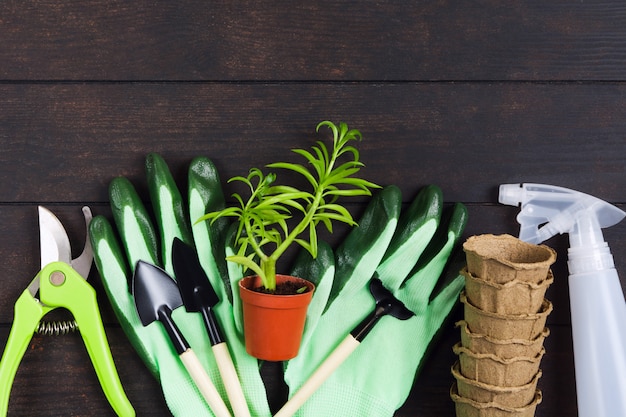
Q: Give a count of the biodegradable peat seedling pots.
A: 7